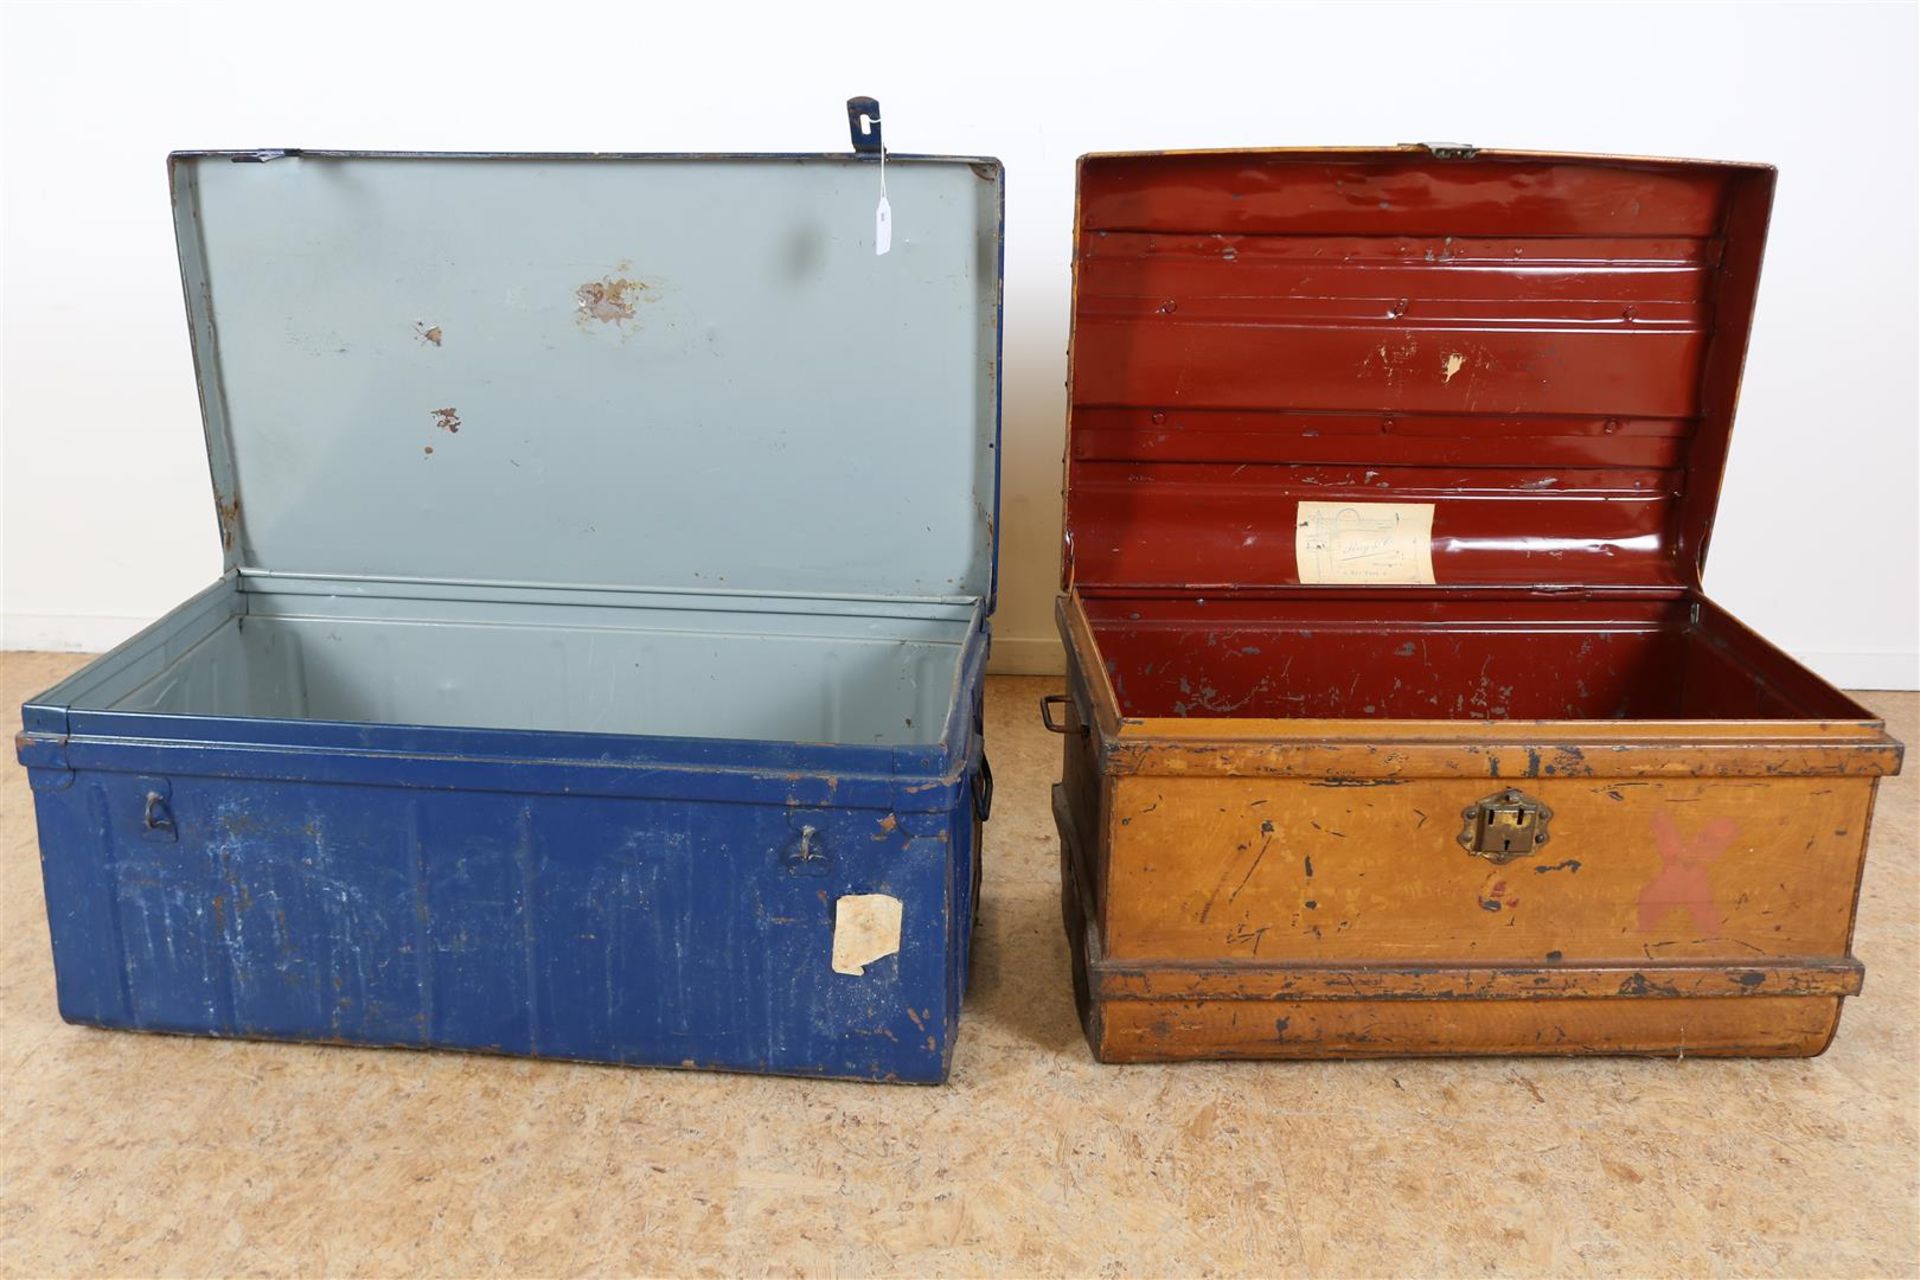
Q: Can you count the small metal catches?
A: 2